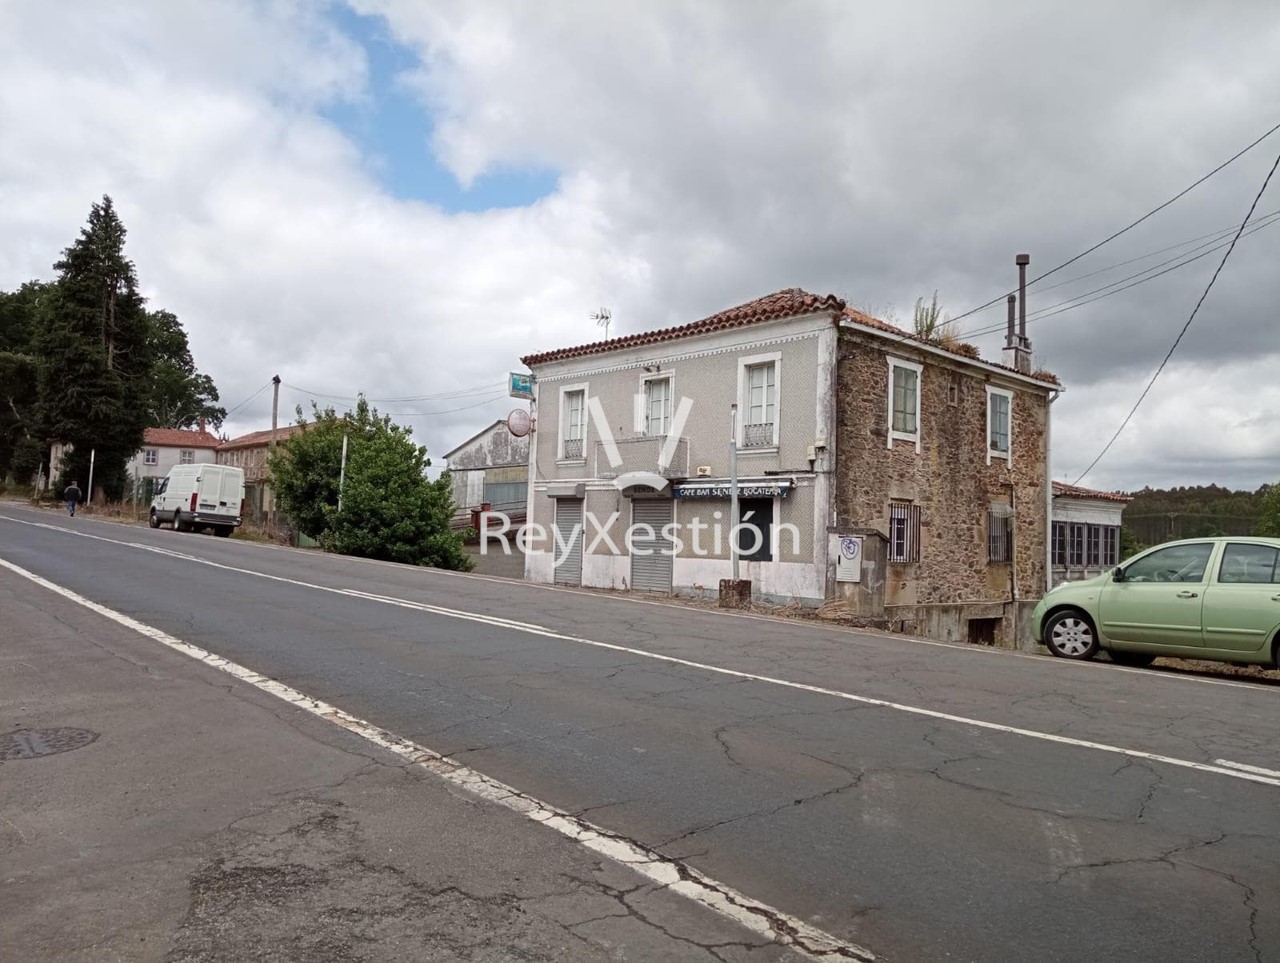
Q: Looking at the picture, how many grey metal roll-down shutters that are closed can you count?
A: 2